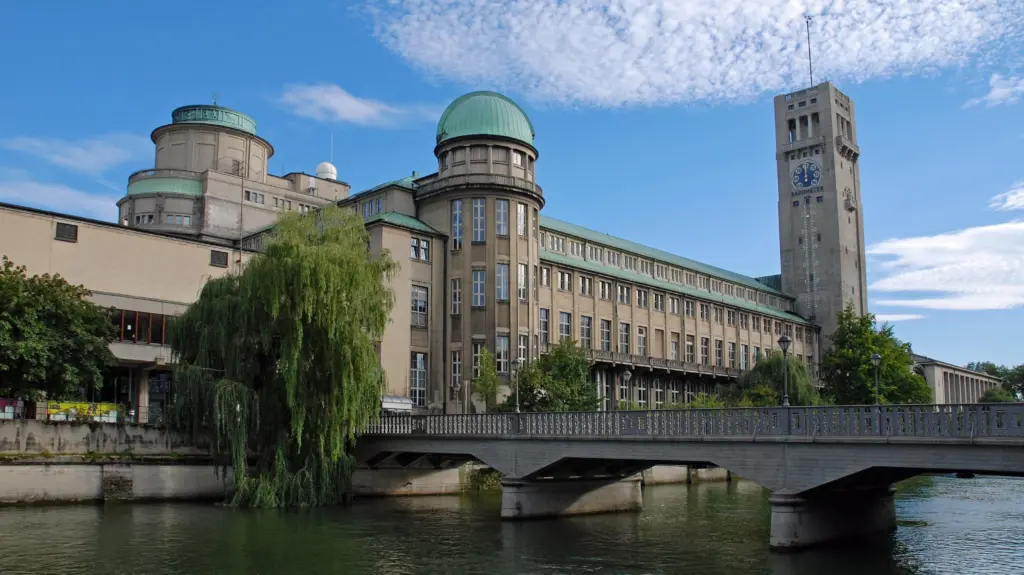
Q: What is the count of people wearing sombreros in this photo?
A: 0